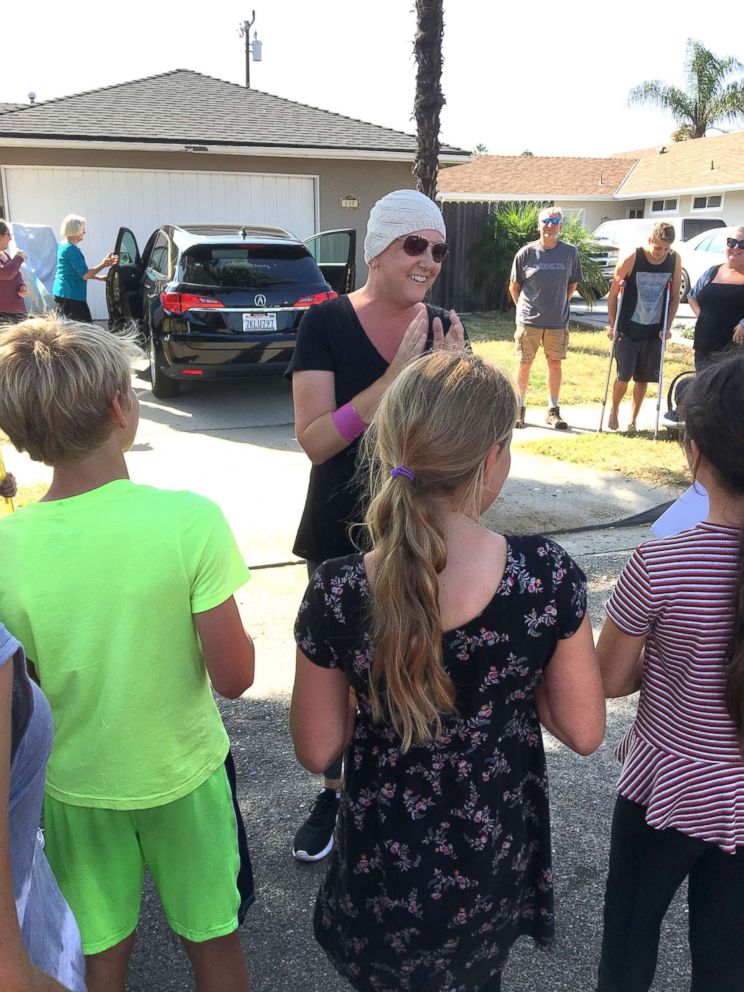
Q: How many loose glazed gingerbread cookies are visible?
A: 0